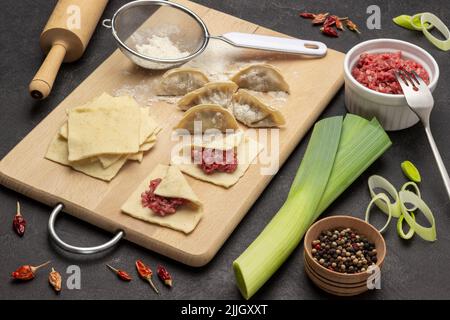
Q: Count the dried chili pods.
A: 12